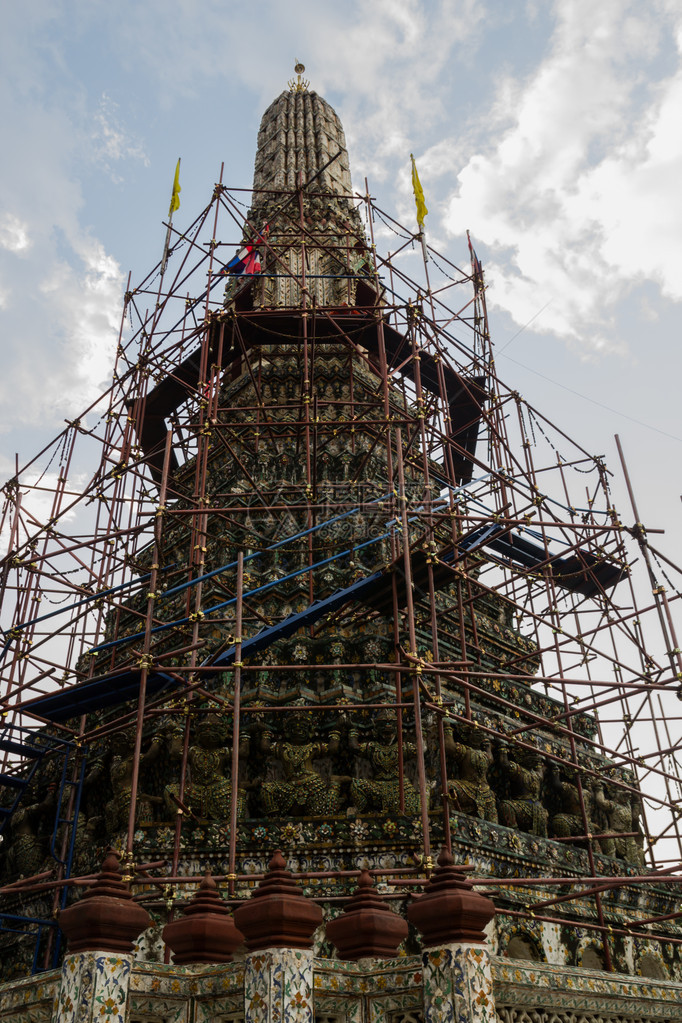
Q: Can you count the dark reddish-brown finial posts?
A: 5